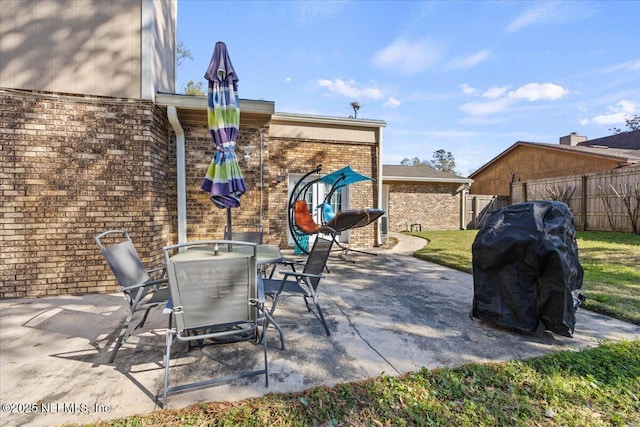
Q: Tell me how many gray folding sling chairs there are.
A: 4